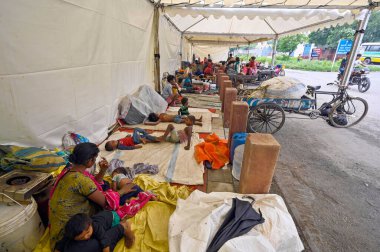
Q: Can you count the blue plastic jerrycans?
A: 1